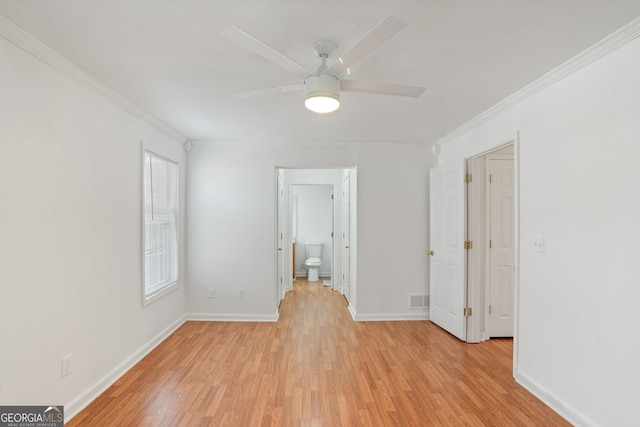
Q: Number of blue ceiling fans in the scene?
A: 0